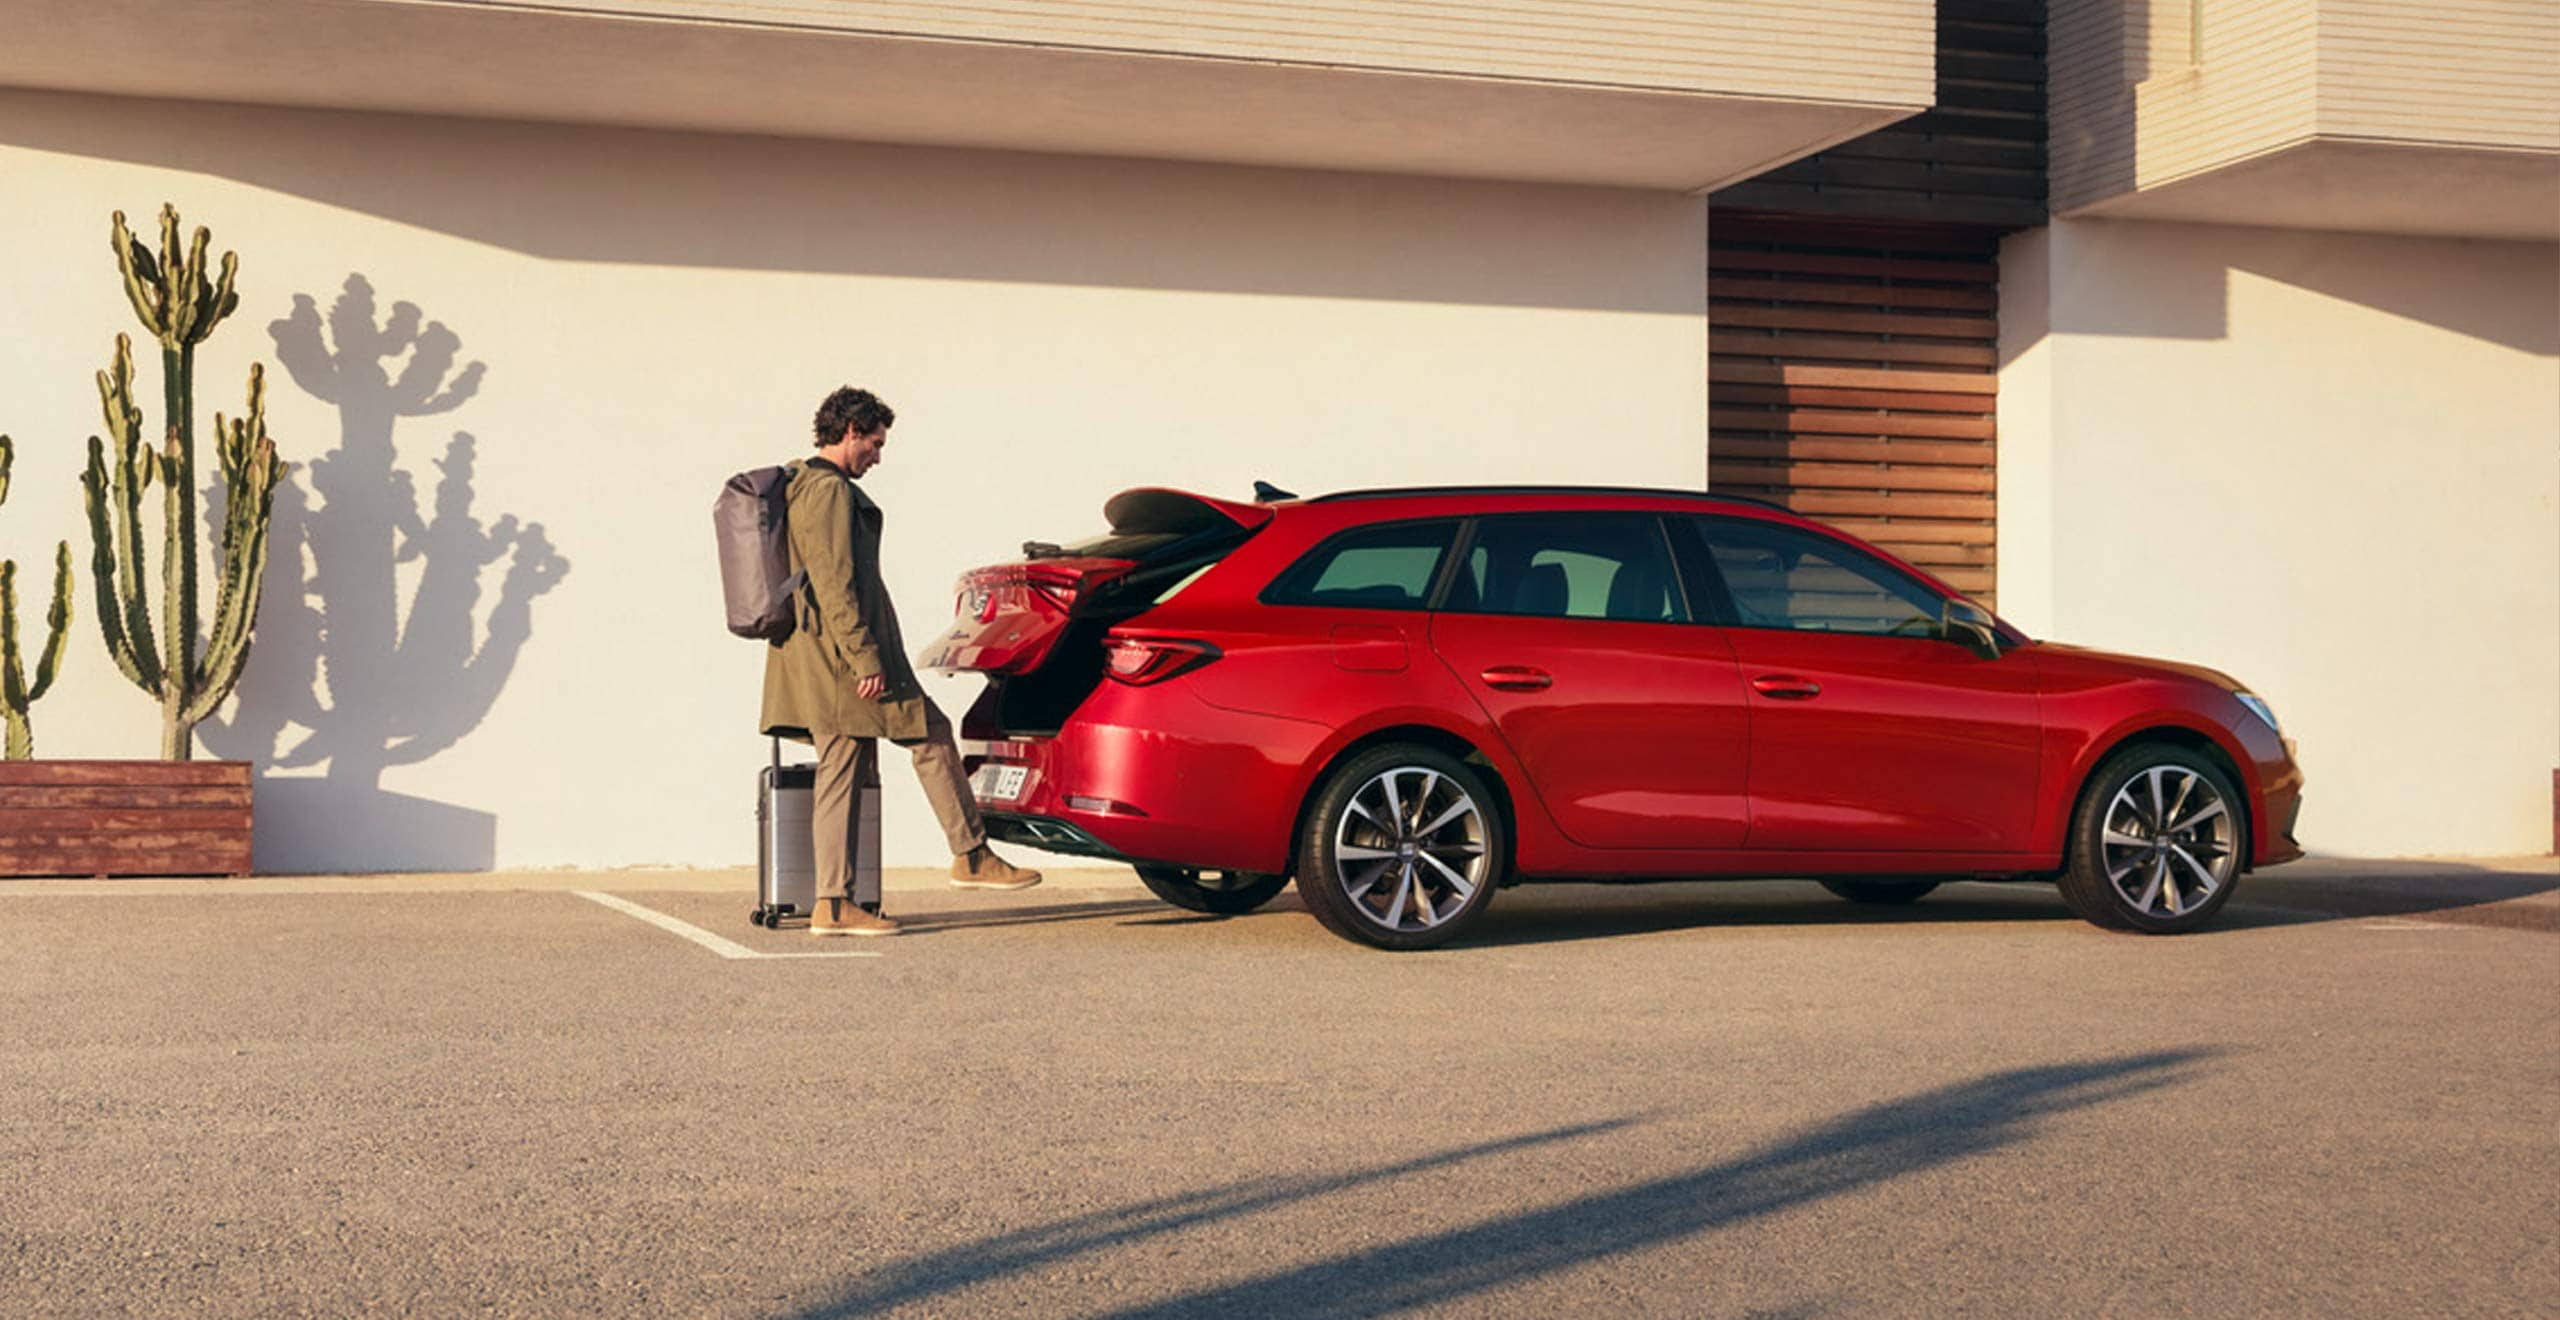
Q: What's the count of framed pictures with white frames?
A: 0